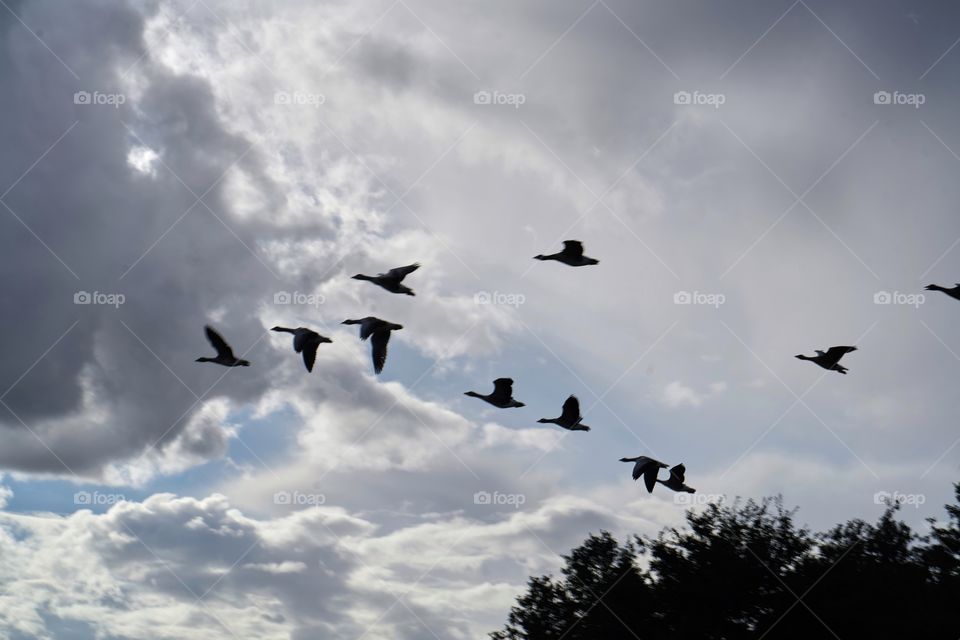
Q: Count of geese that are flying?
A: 11